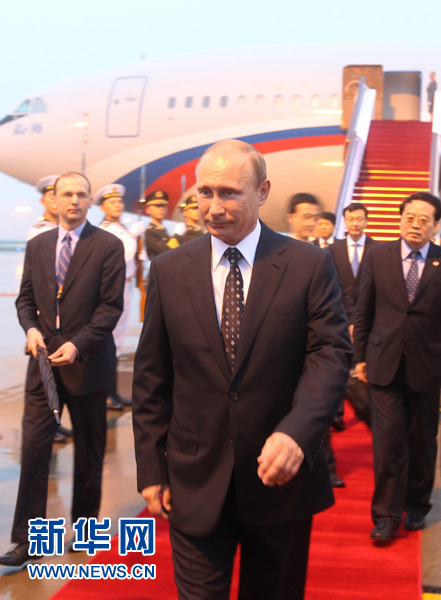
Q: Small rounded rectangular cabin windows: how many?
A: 10